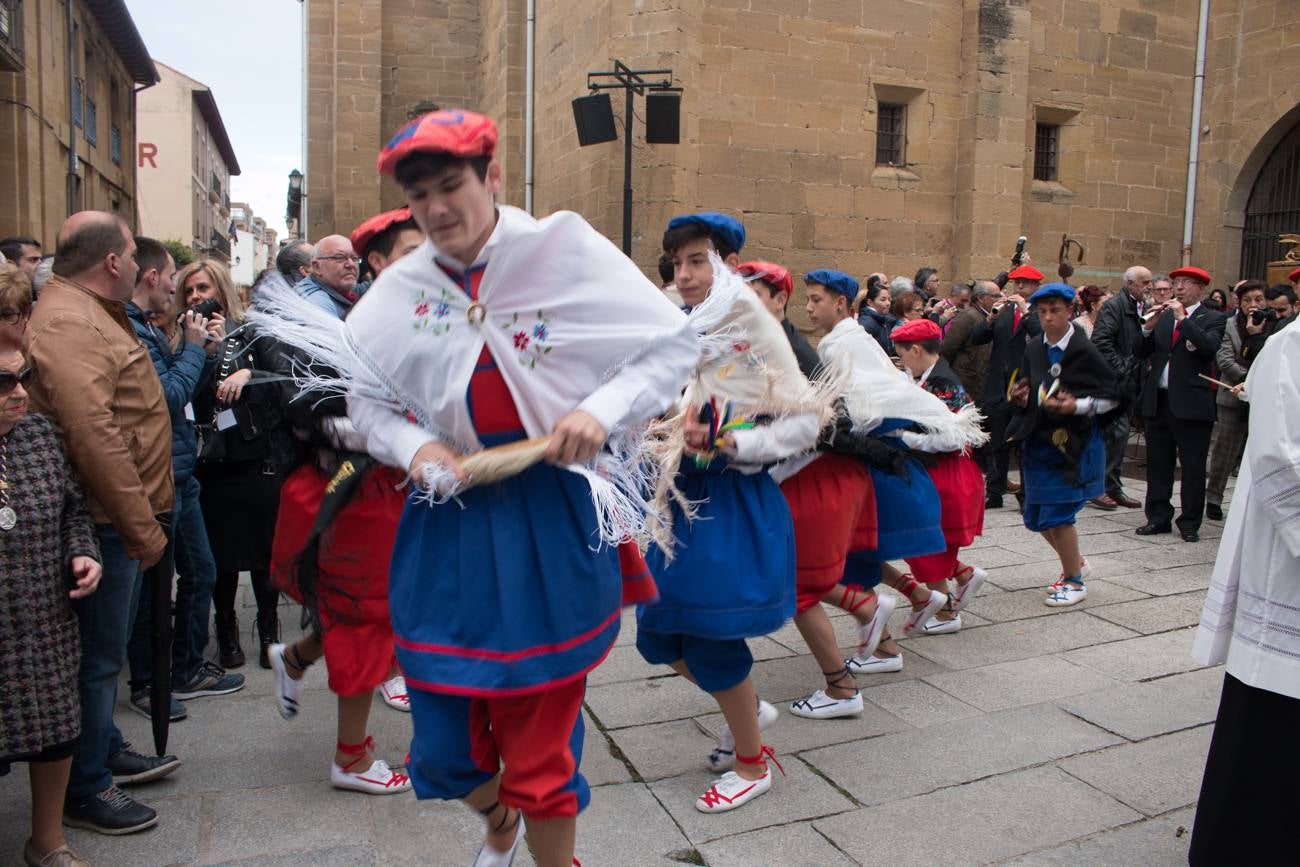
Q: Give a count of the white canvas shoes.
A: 14